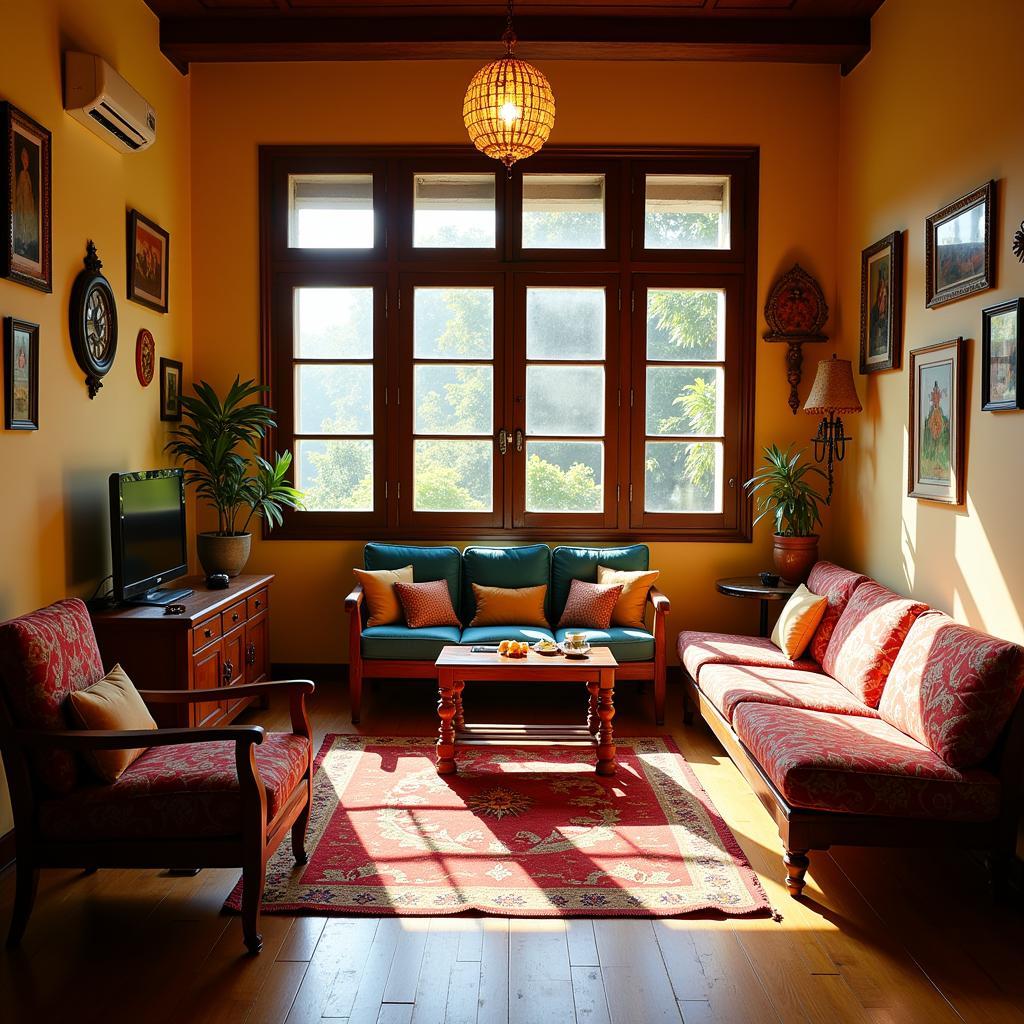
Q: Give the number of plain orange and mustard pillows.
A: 5